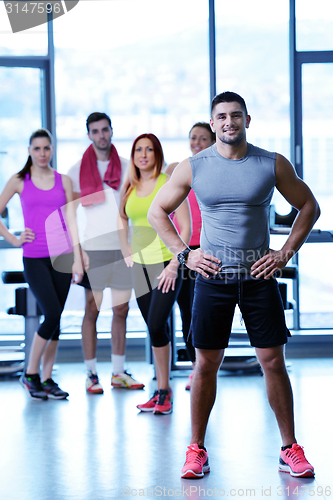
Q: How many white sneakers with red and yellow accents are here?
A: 2